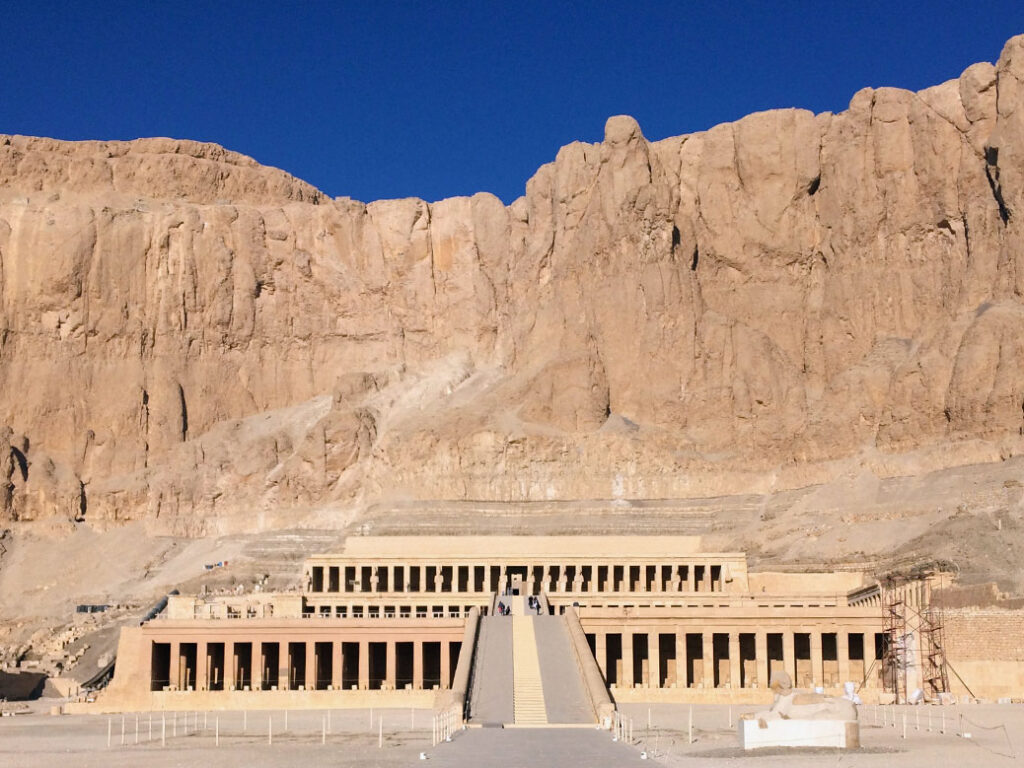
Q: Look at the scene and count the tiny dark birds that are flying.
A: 0